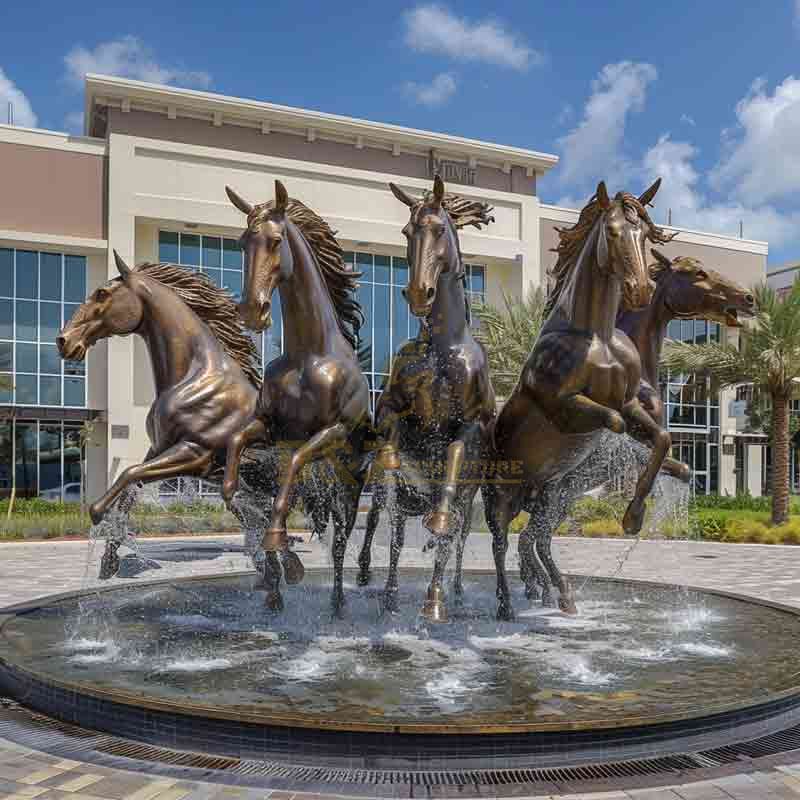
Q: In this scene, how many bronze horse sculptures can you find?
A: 5